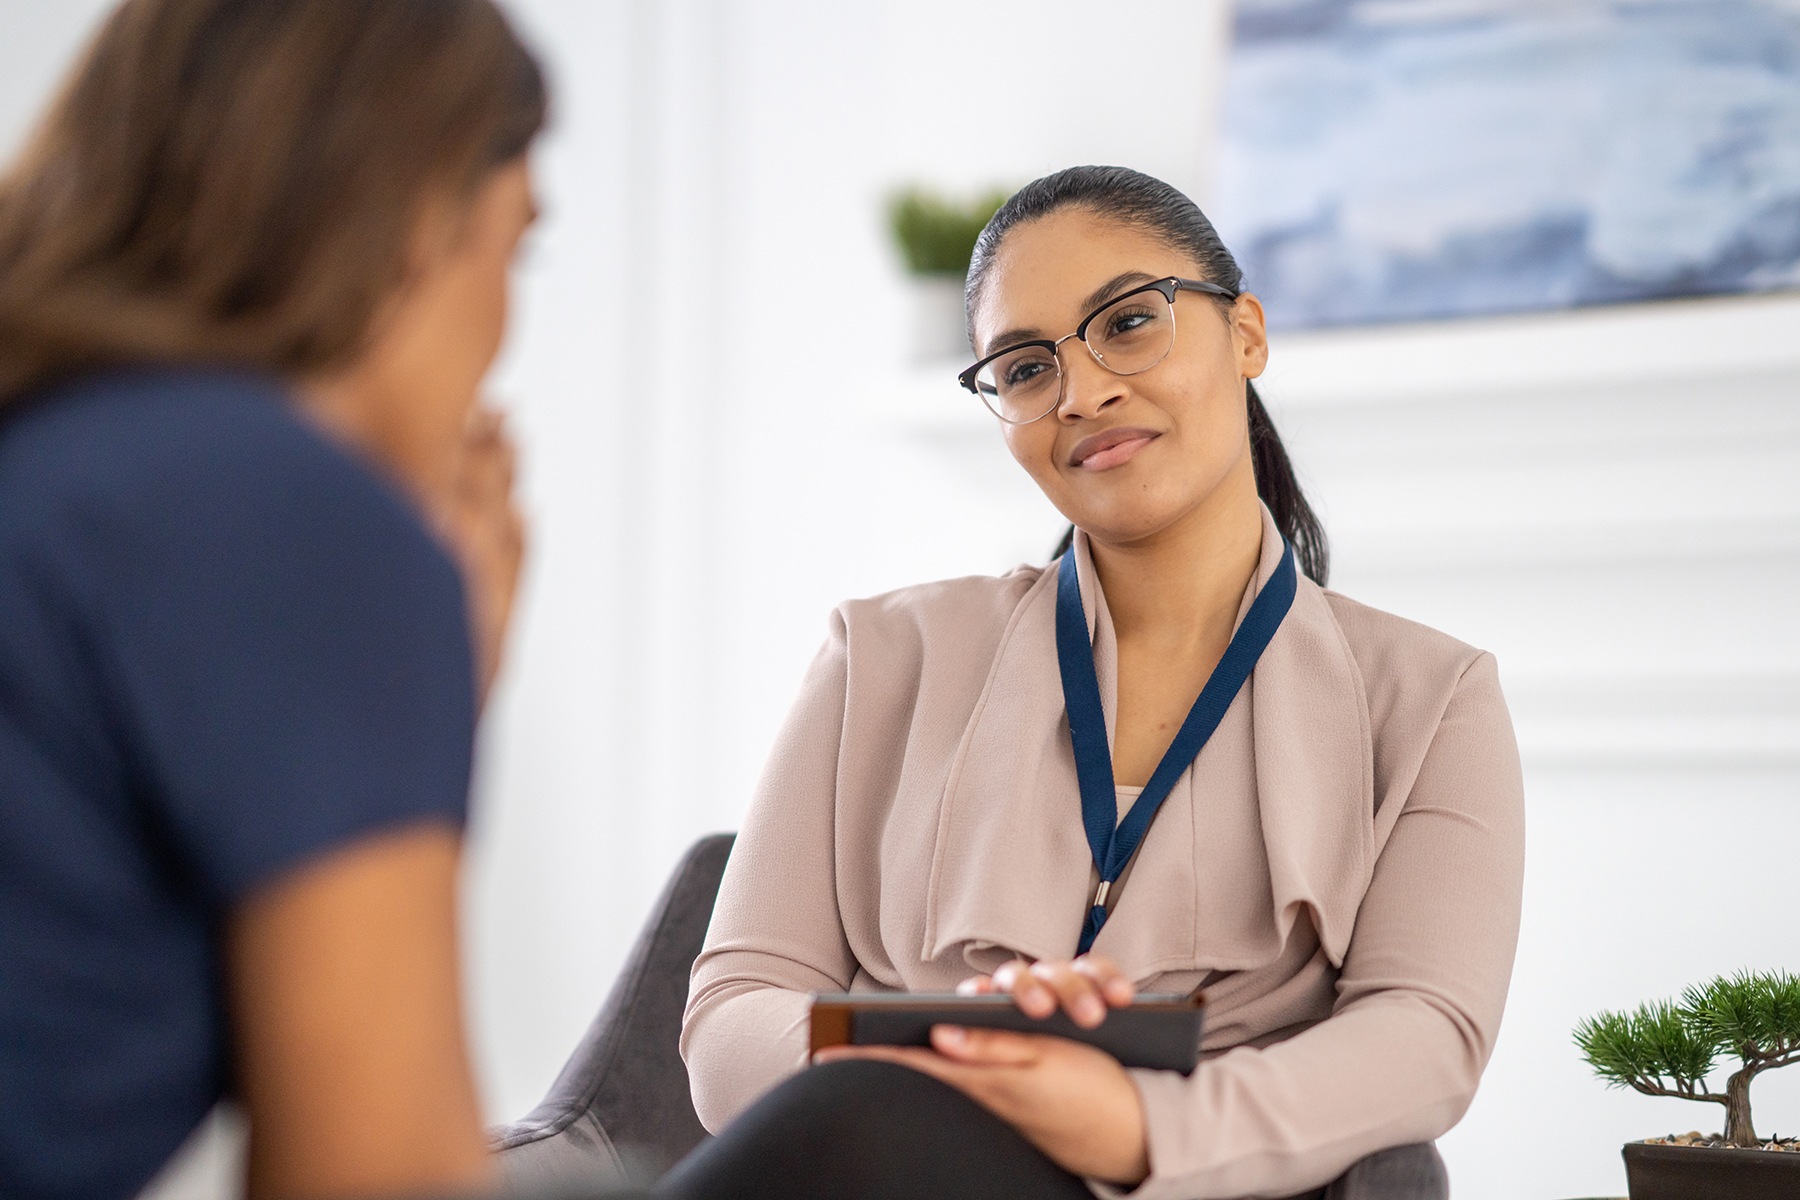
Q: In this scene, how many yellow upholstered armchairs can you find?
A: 0